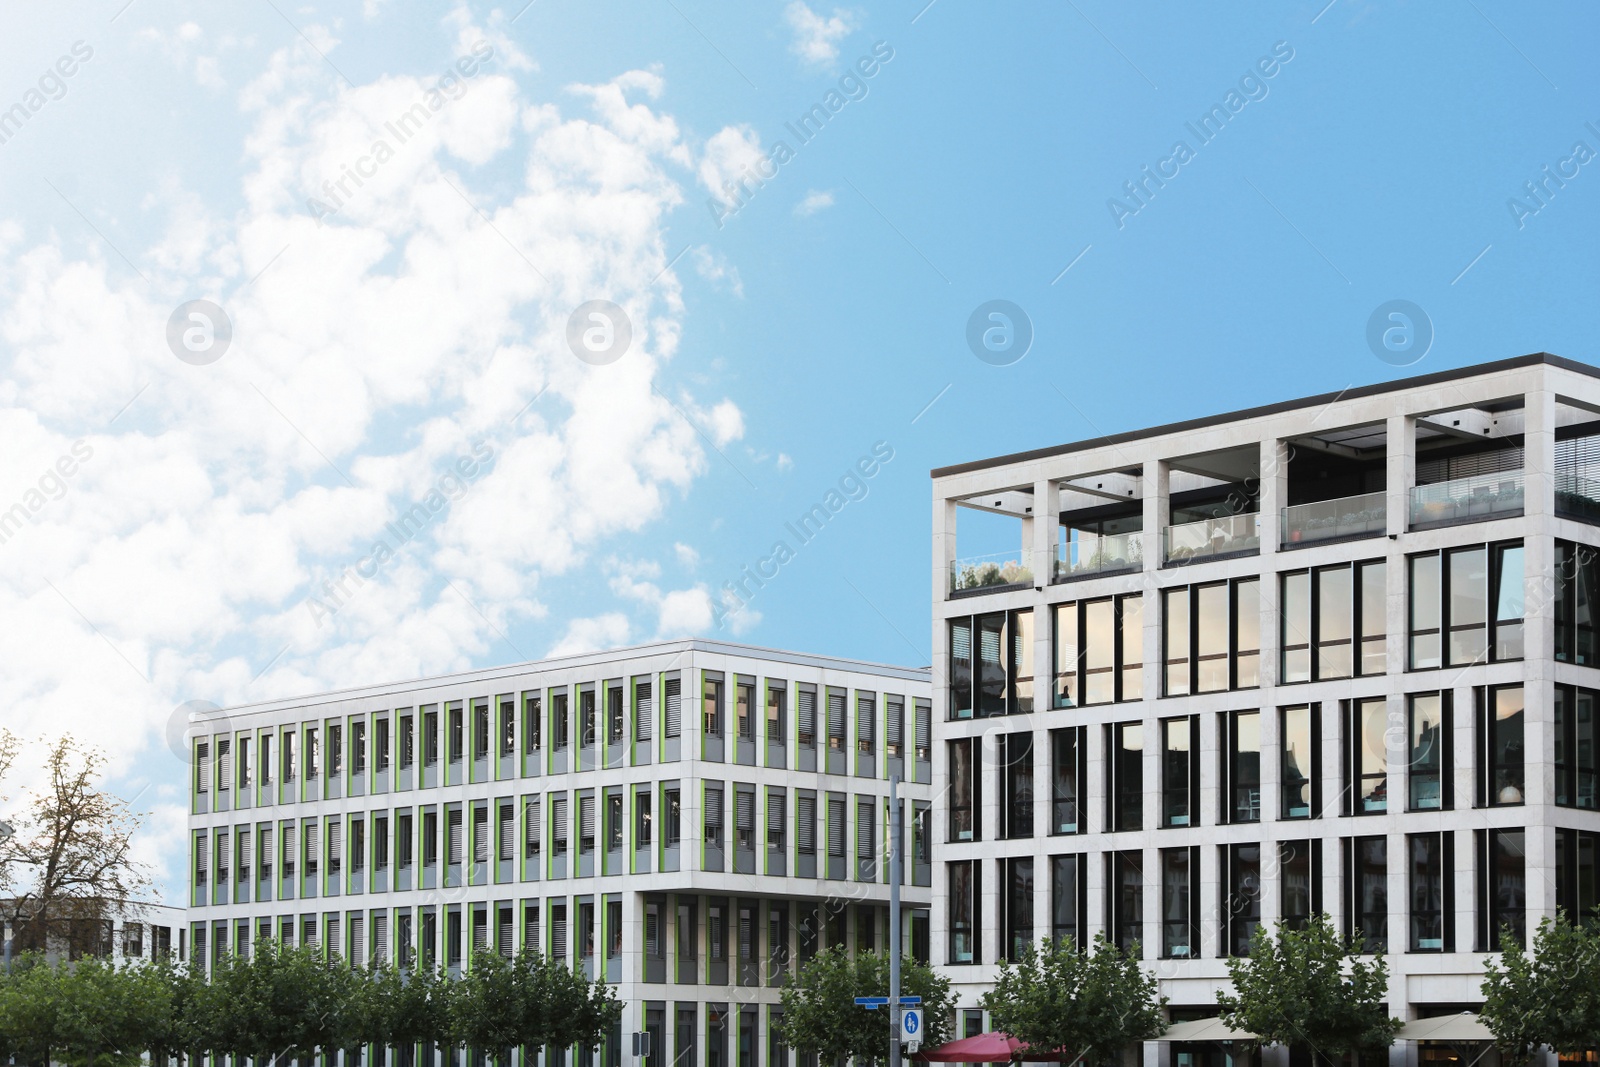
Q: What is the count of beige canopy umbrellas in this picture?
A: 2